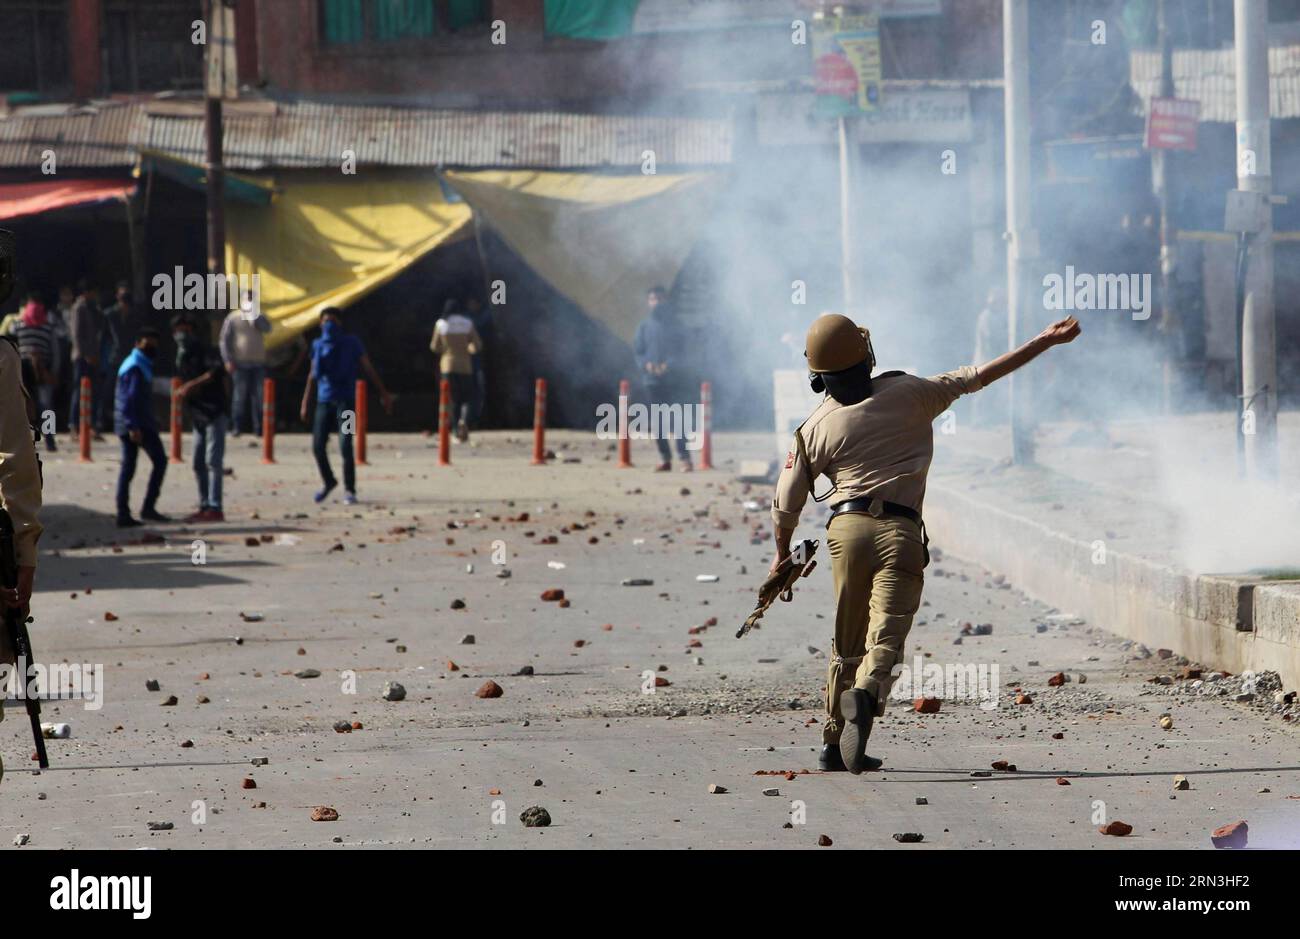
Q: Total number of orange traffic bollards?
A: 8